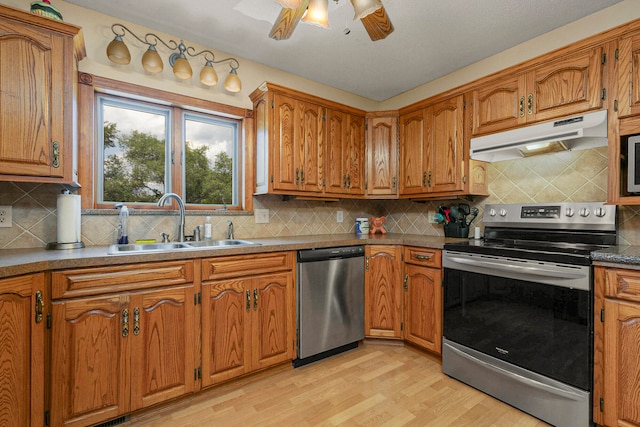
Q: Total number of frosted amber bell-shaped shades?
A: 5